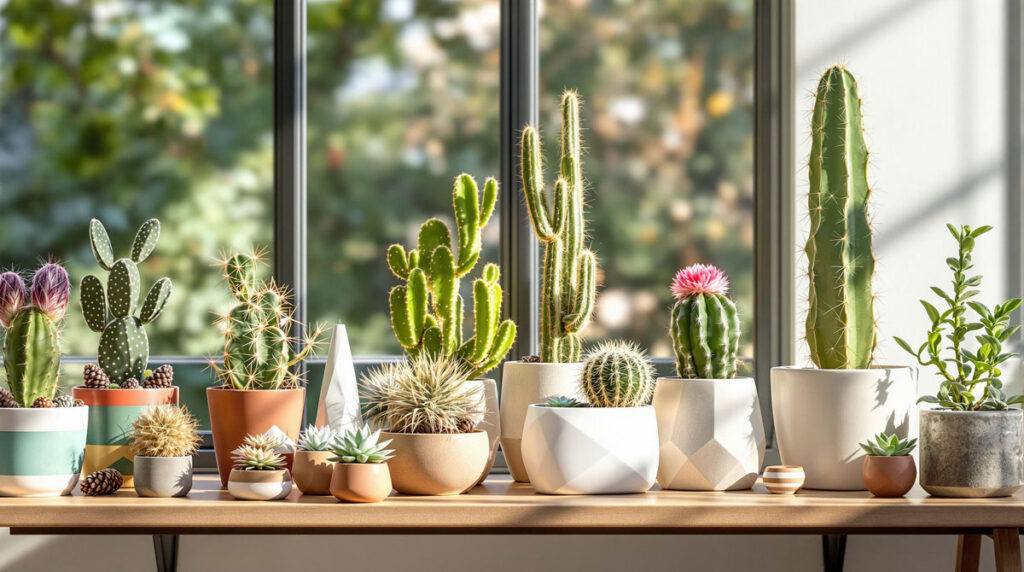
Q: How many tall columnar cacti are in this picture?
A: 2